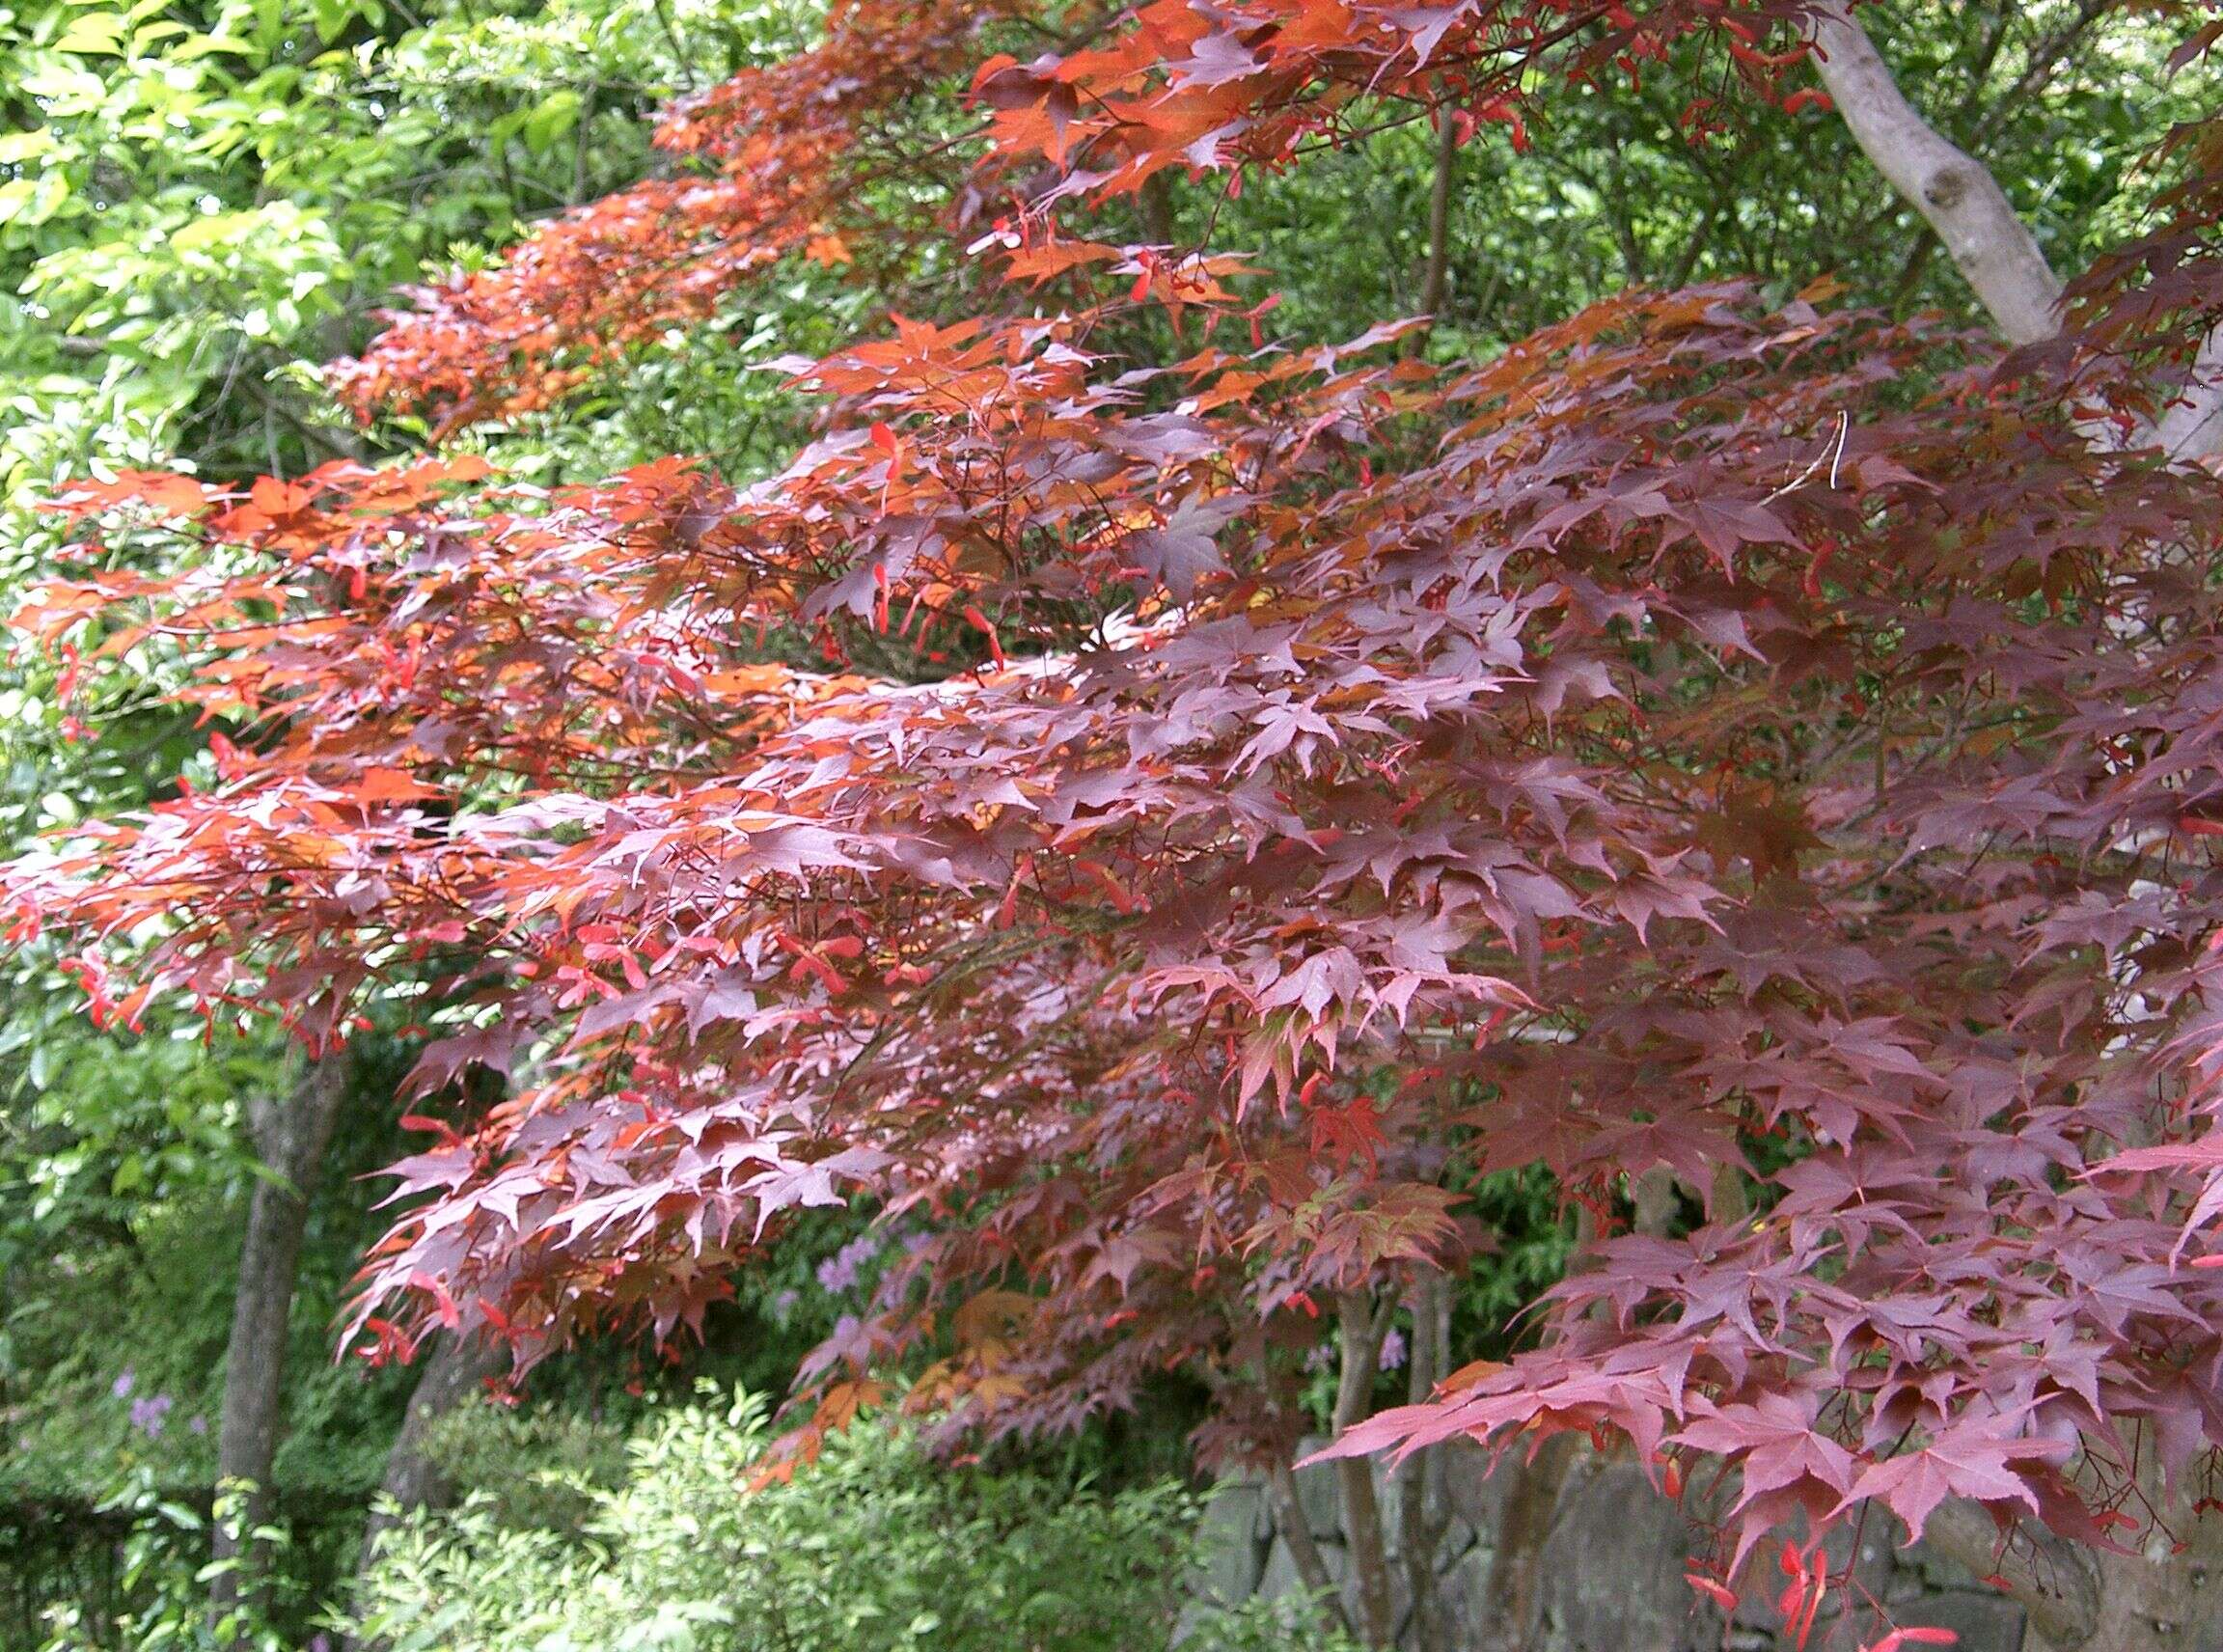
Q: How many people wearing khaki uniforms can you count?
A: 0